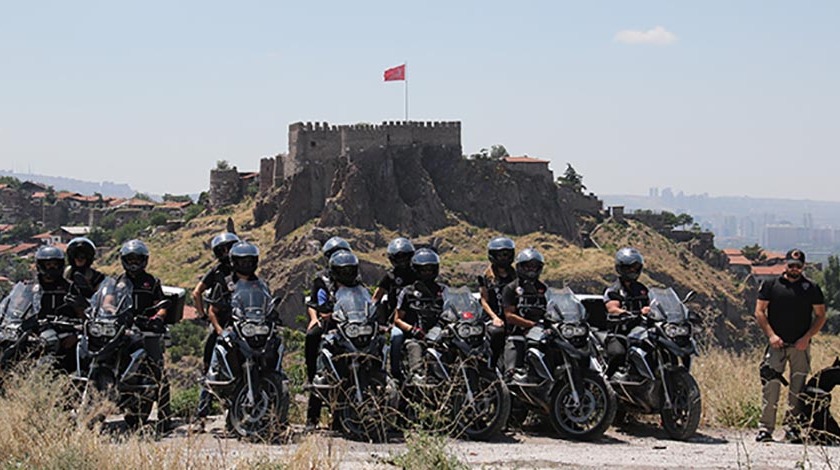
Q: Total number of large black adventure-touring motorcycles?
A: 7